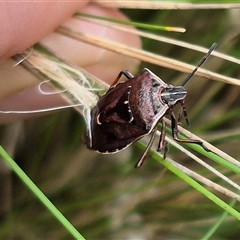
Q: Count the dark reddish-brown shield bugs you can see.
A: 1